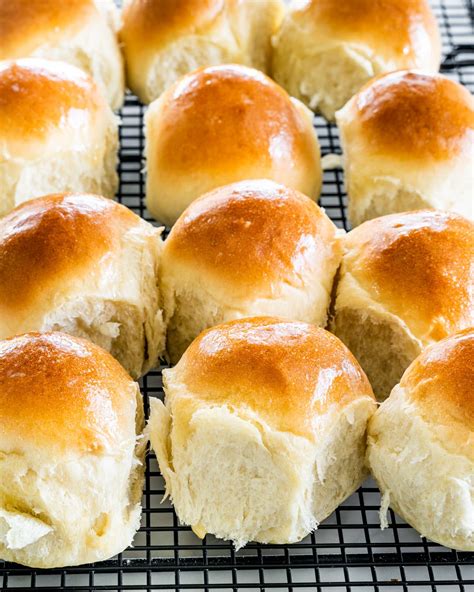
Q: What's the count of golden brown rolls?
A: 12